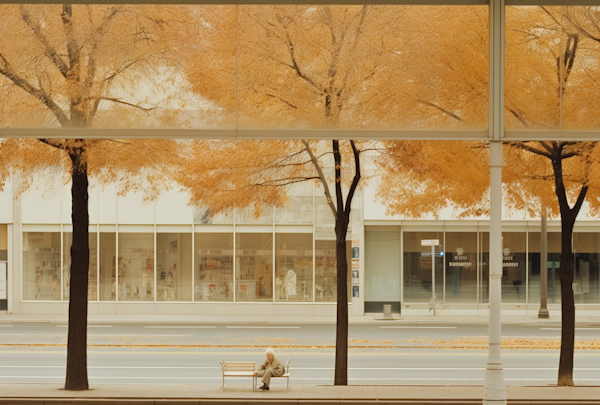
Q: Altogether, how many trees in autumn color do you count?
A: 3